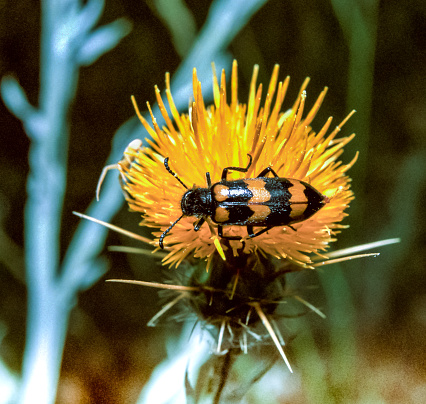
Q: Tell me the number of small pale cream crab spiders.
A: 1